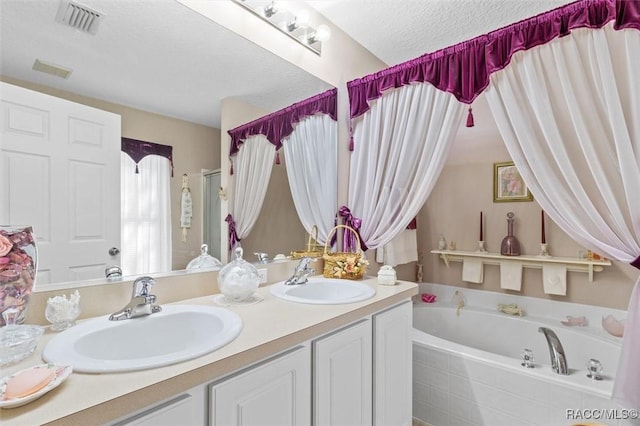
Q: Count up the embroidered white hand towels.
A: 3